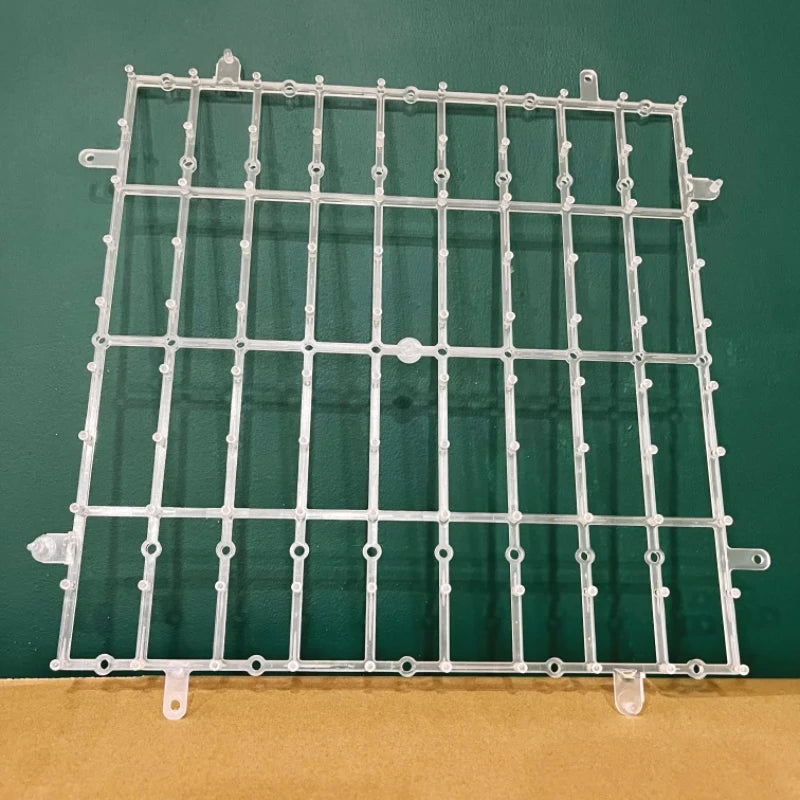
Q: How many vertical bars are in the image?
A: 10